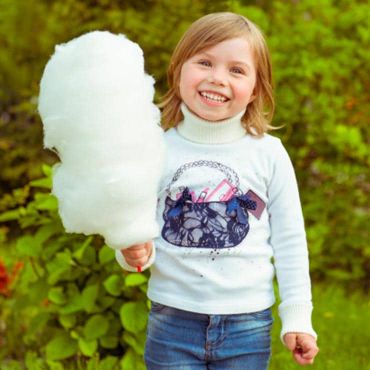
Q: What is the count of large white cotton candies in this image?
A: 1